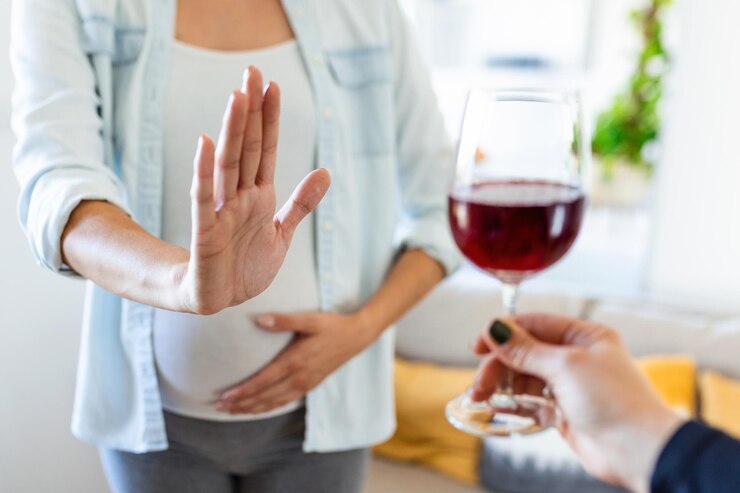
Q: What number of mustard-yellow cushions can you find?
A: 3